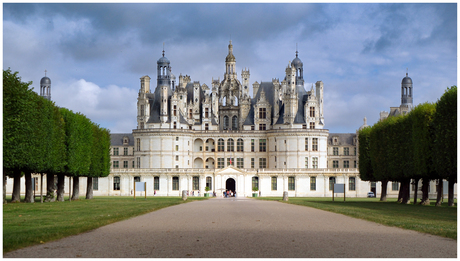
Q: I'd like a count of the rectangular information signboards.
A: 2